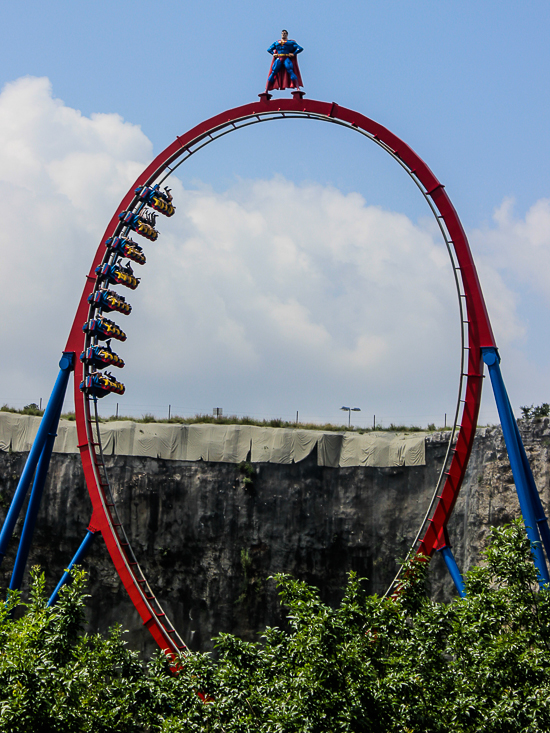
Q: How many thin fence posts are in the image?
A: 6